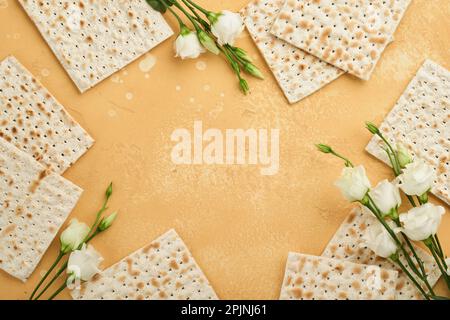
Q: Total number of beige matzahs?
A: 9